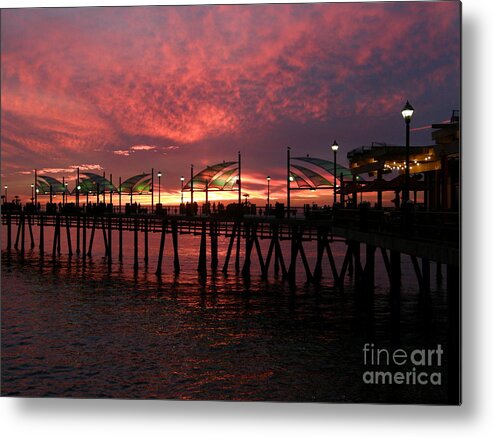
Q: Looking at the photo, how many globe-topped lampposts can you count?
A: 8